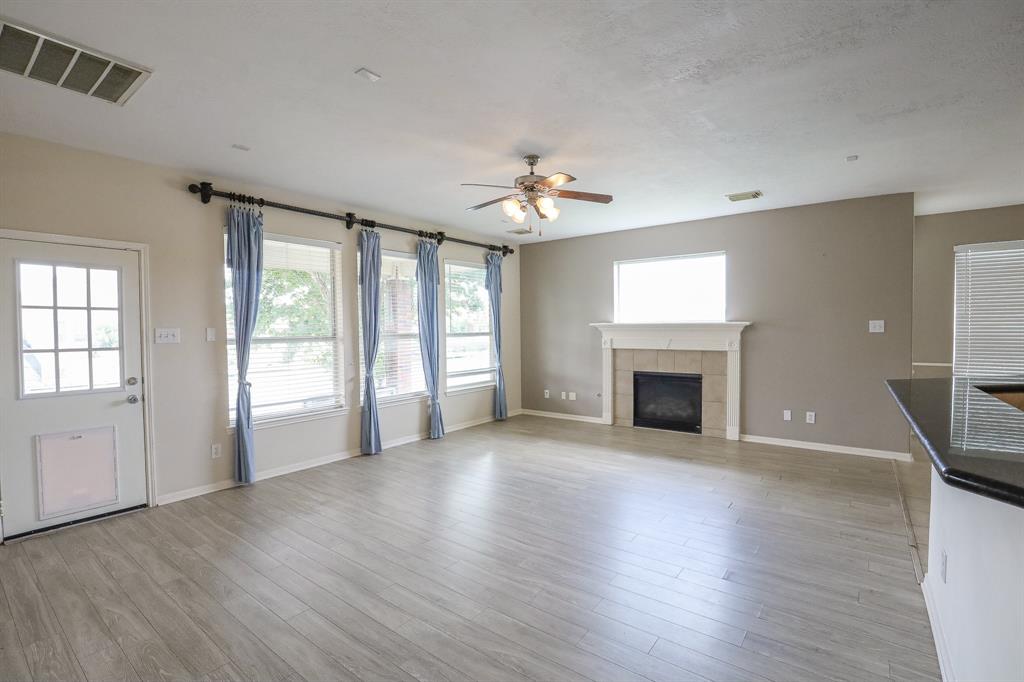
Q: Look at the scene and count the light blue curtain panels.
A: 4